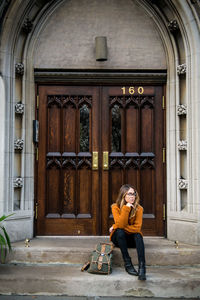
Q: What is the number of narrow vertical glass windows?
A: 2